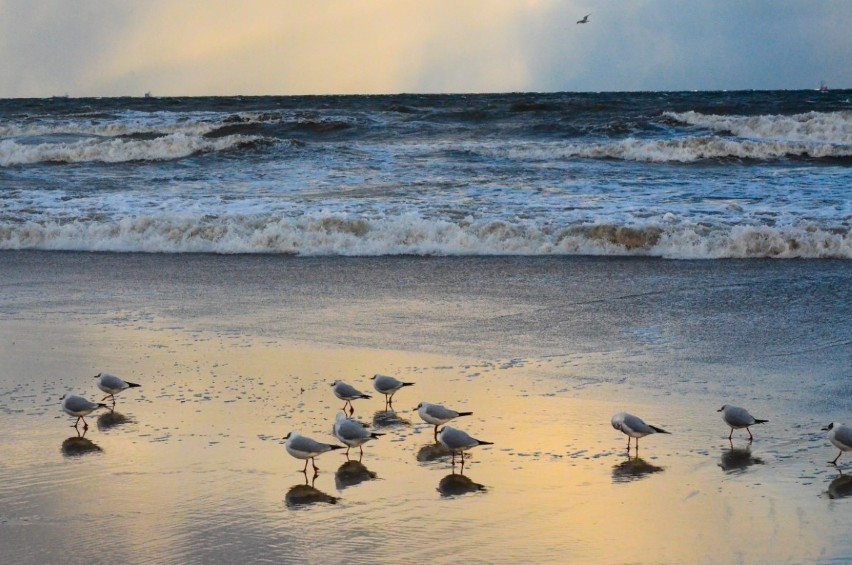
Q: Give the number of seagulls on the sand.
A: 11